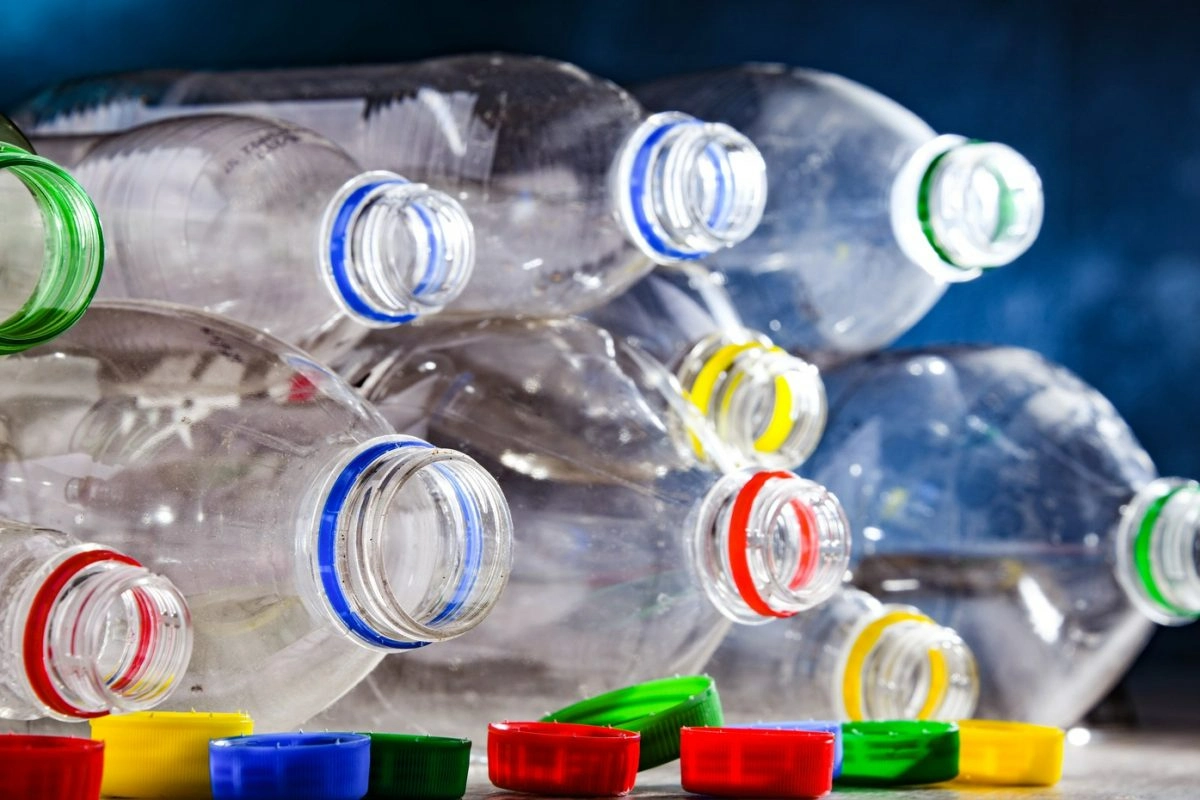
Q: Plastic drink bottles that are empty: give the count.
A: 10